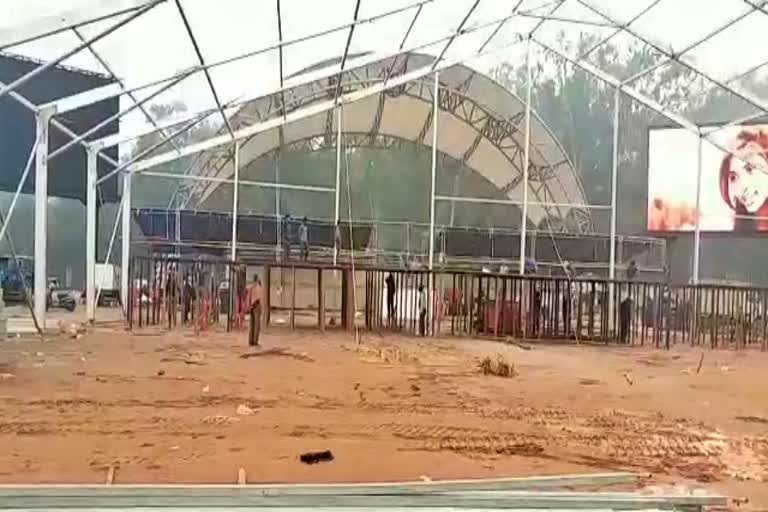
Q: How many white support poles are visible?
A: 9